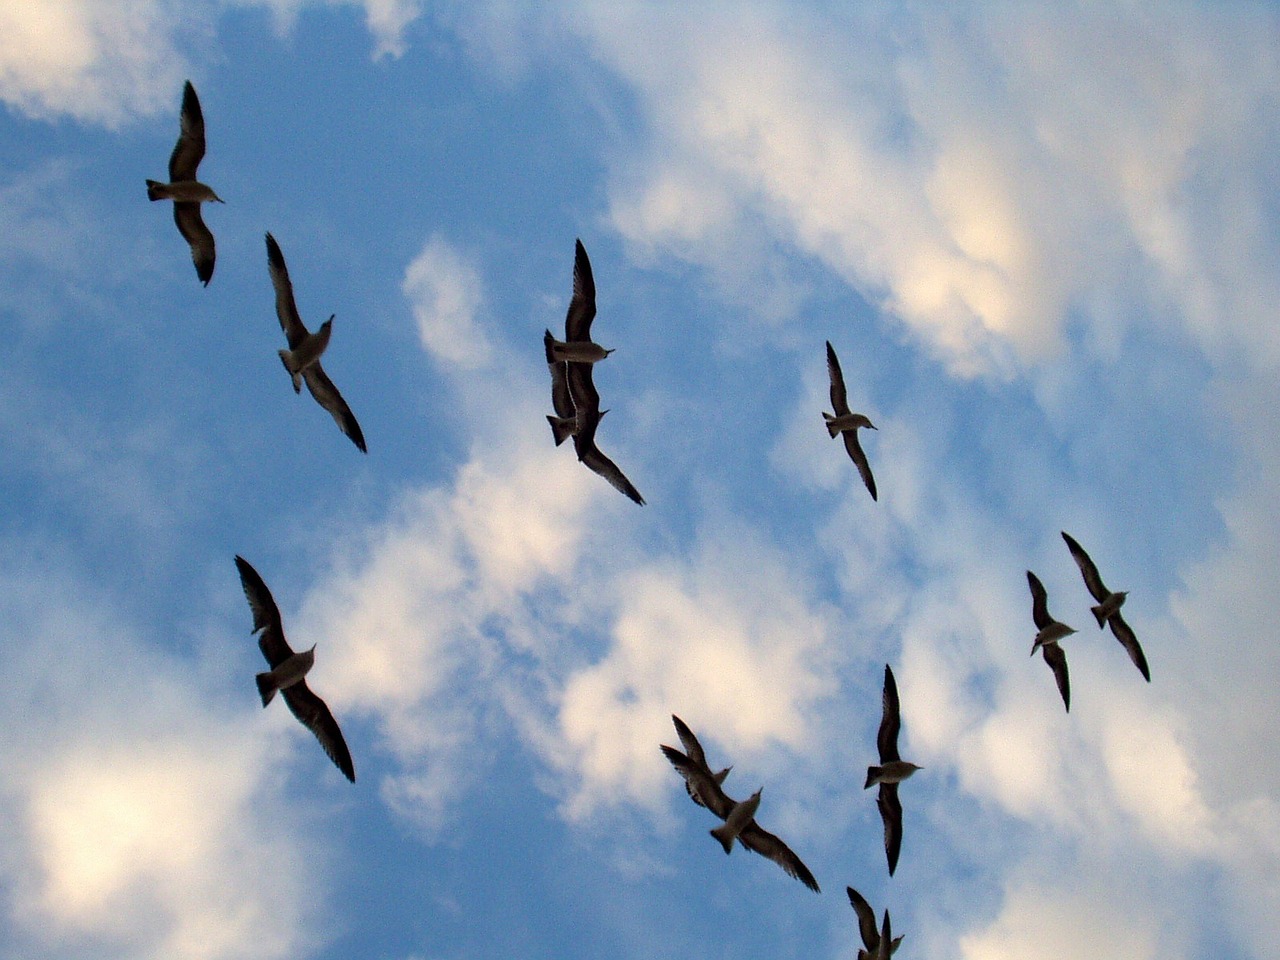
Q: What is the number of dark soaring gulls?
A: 12